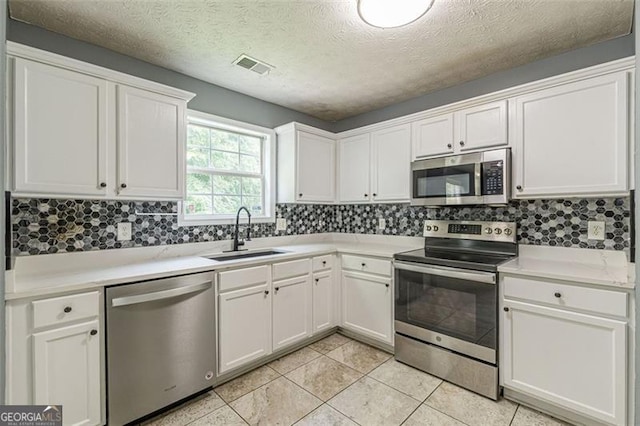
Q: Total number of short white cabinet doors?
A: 2